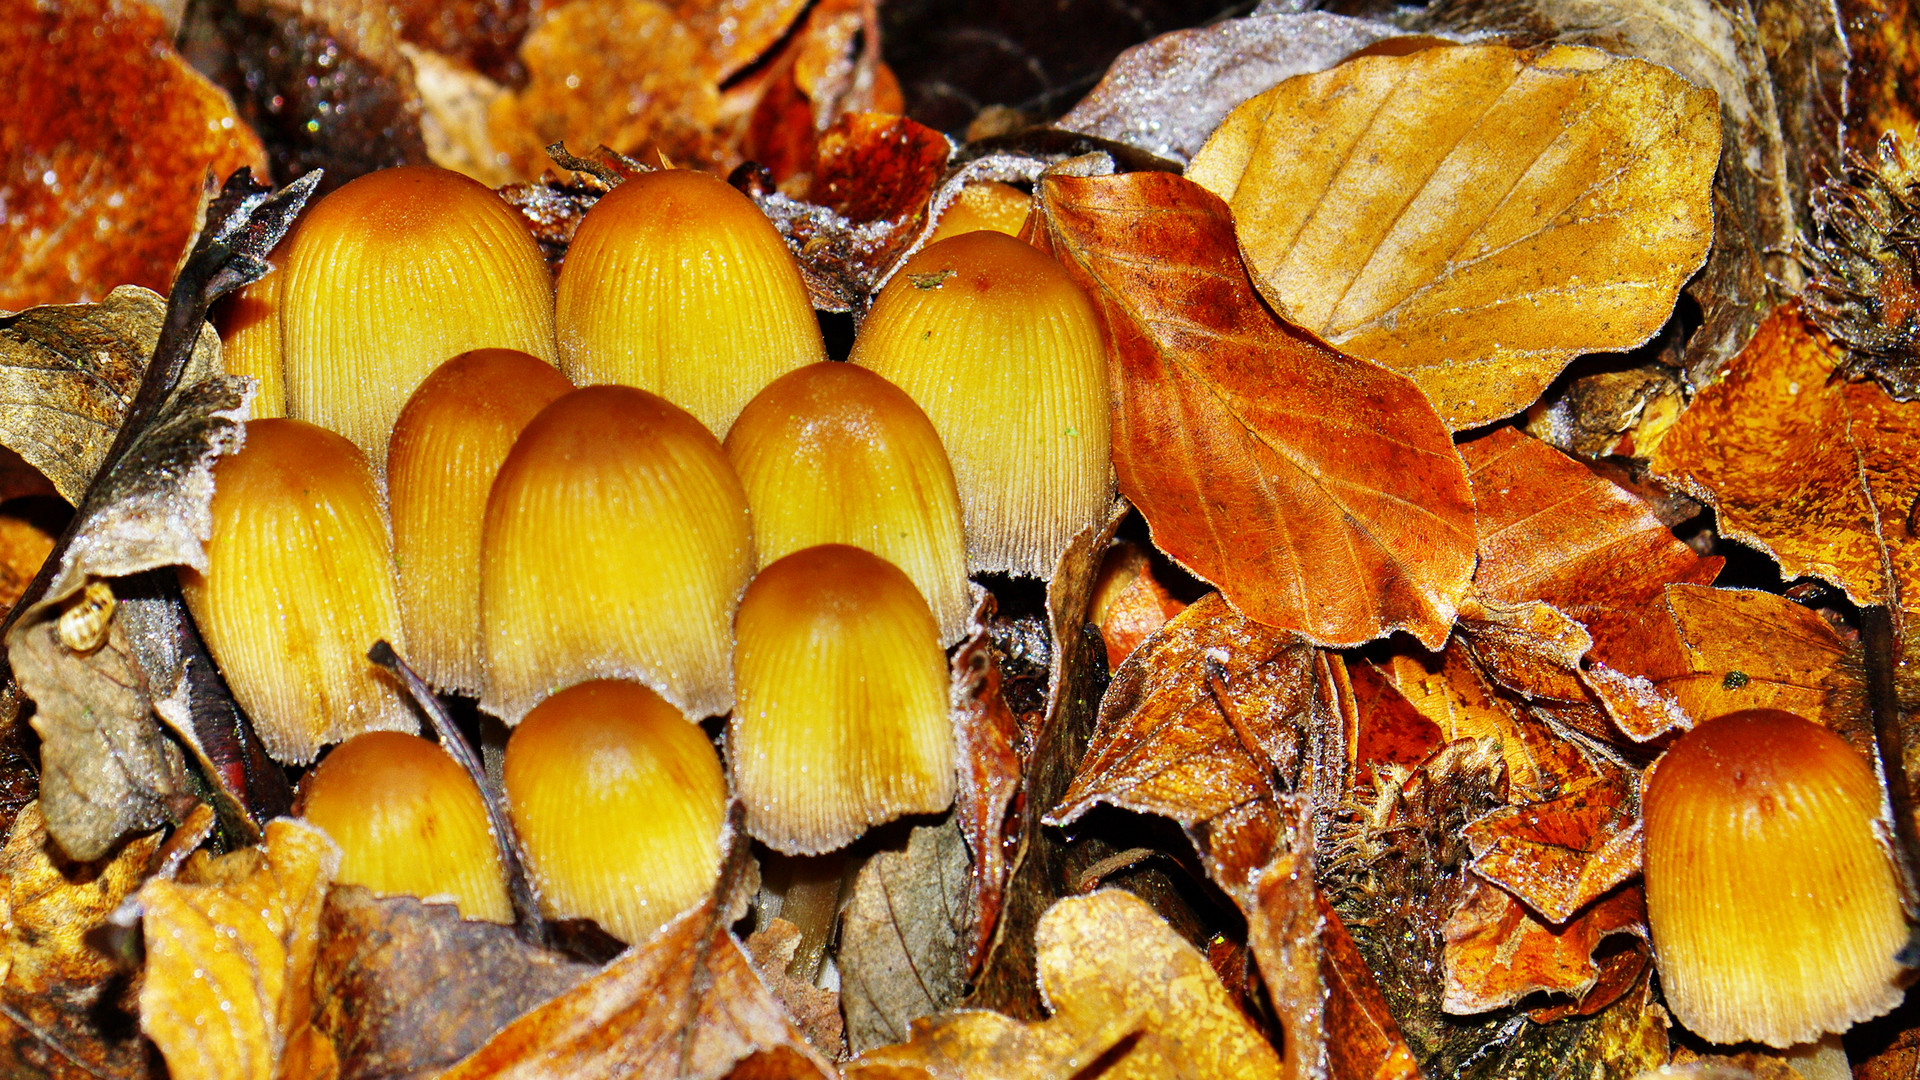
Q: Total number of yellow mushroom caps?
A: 12